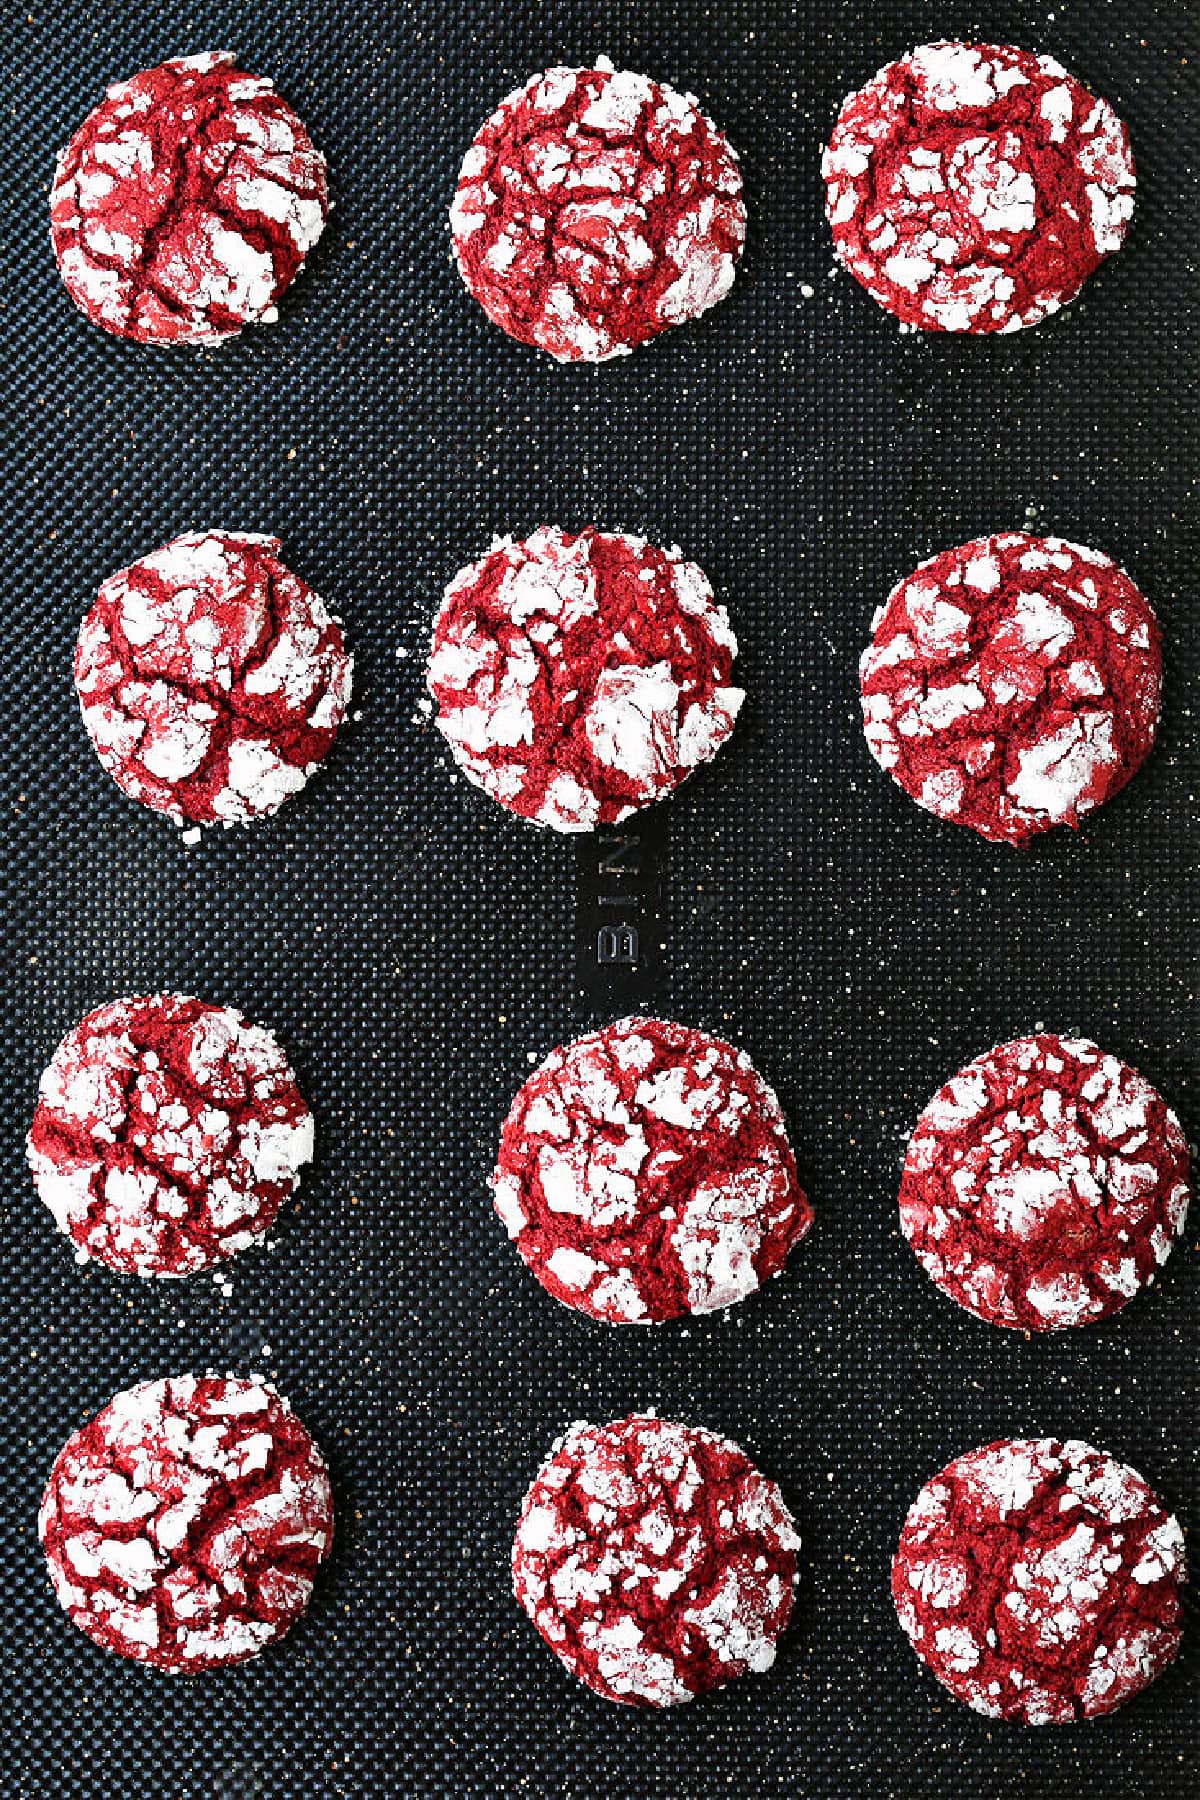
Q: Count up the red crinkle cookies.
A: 12